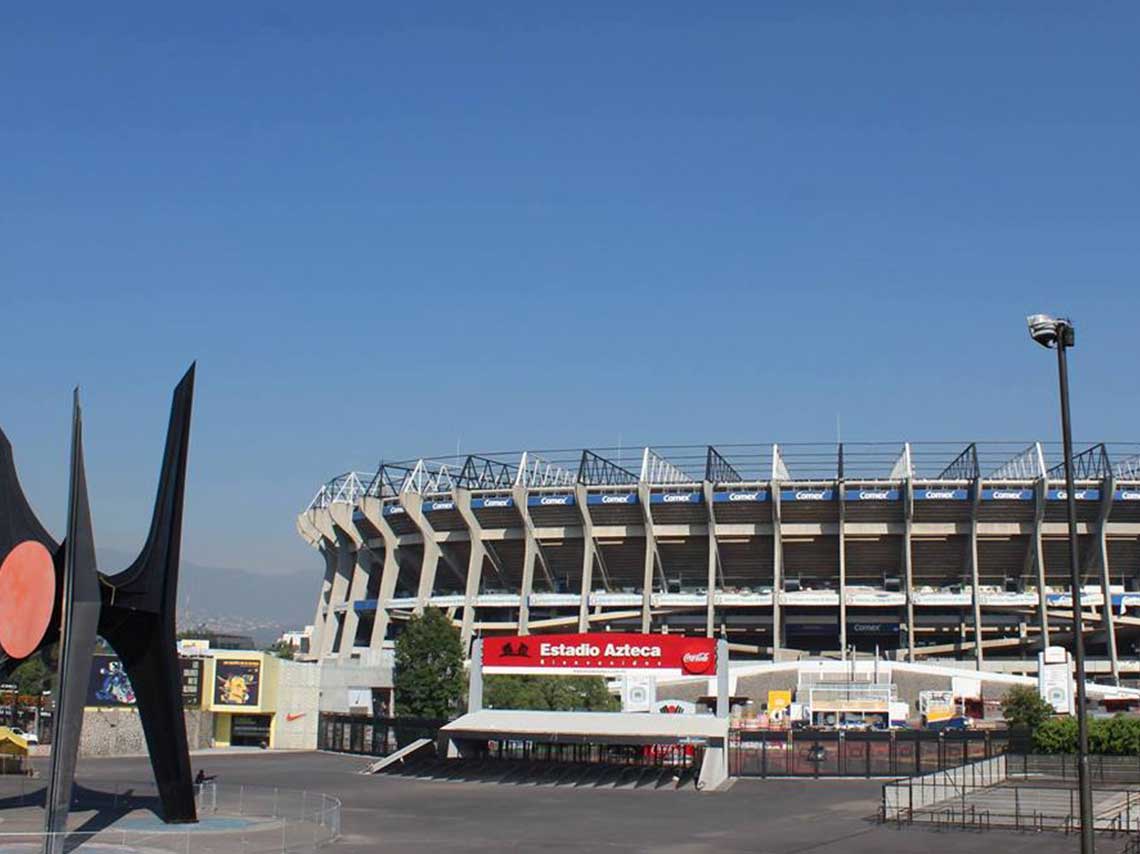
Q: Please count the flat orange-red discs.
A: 1